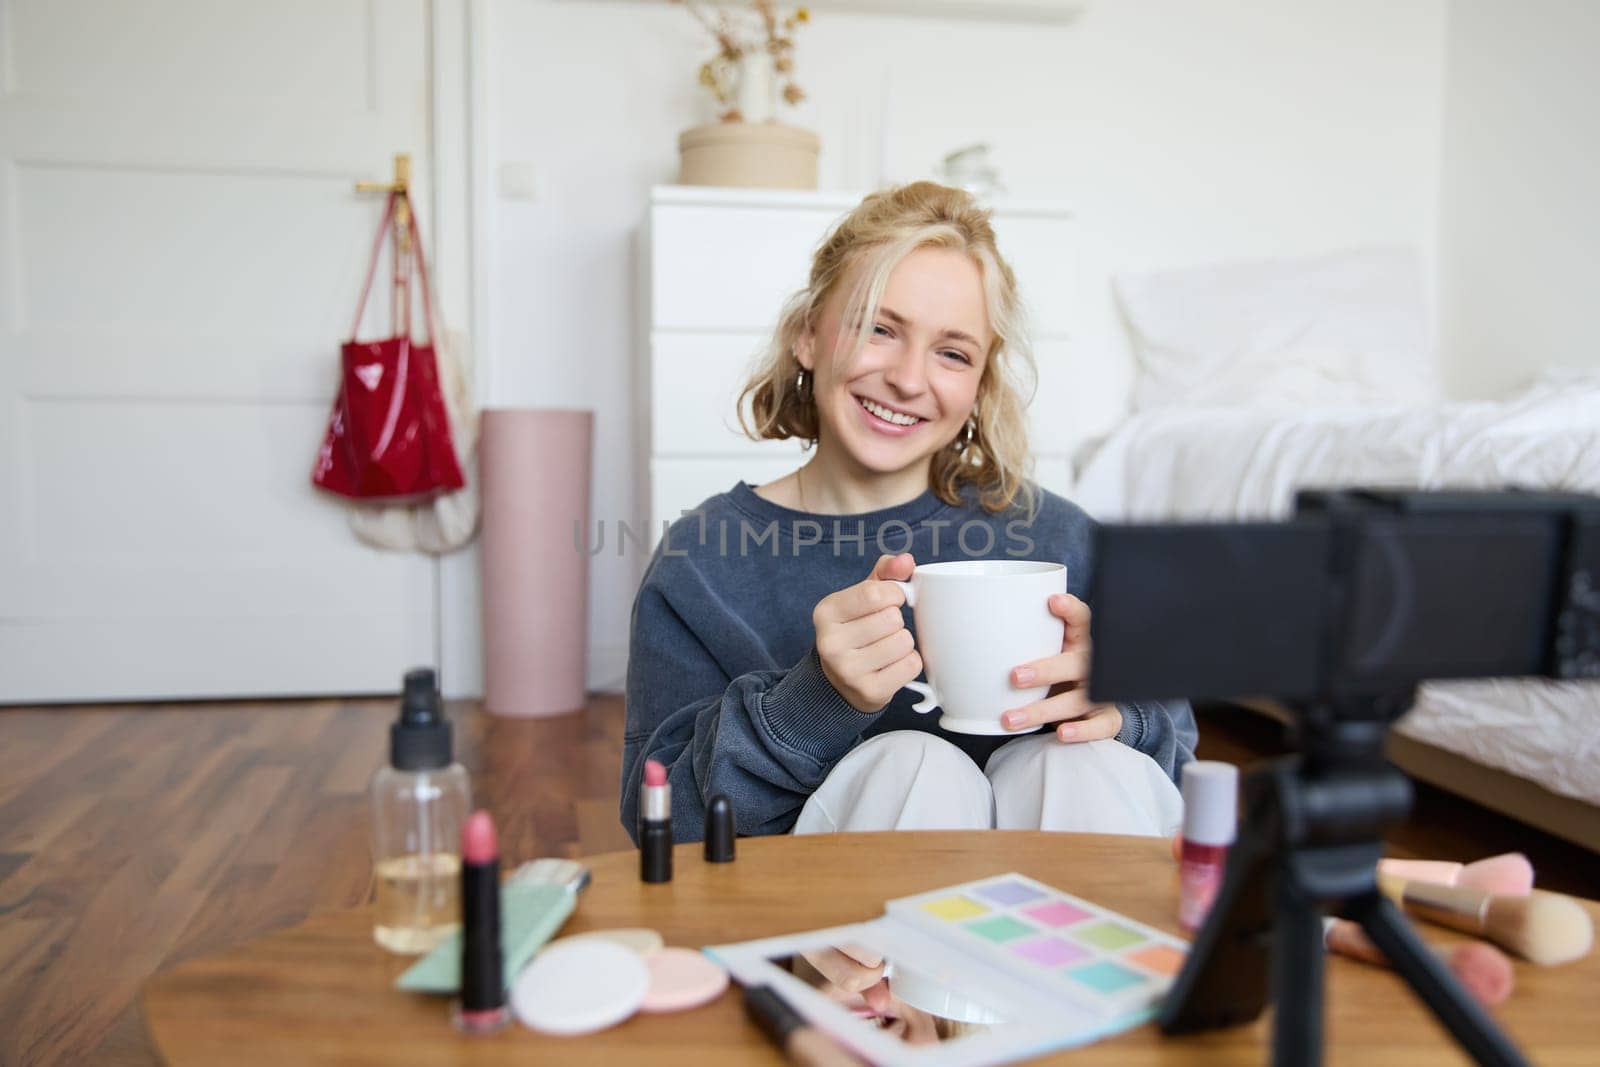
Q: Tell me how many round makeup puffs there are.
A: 3